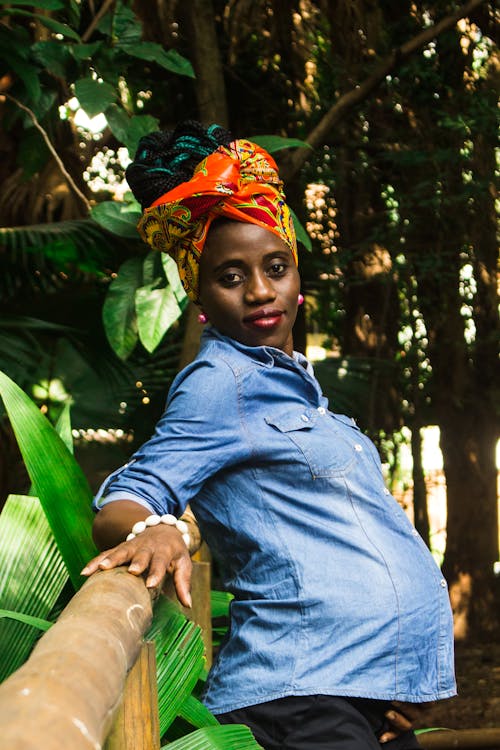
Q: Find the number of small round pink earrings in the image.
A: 2